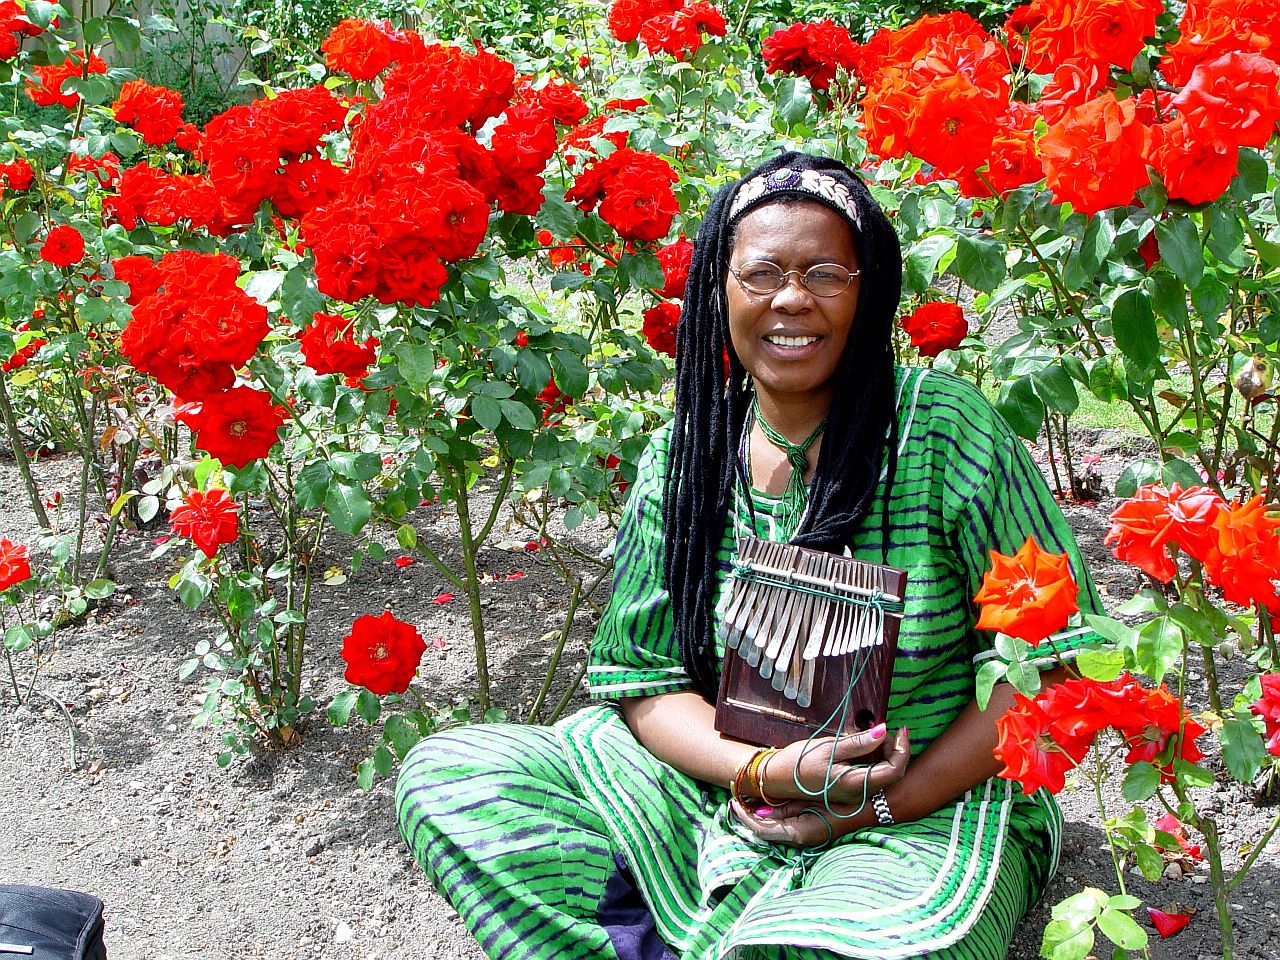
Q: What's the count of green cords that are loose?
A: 2